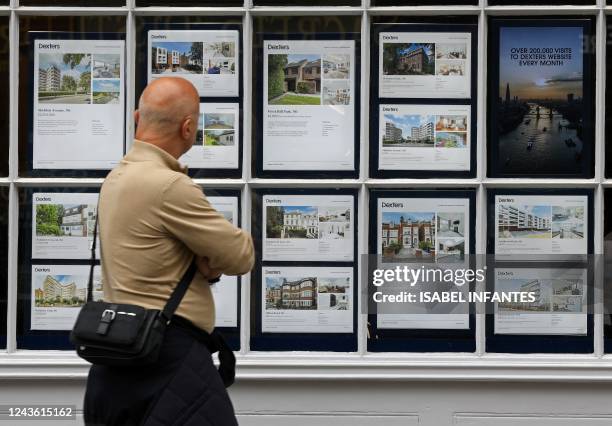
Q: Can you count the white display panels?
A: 14